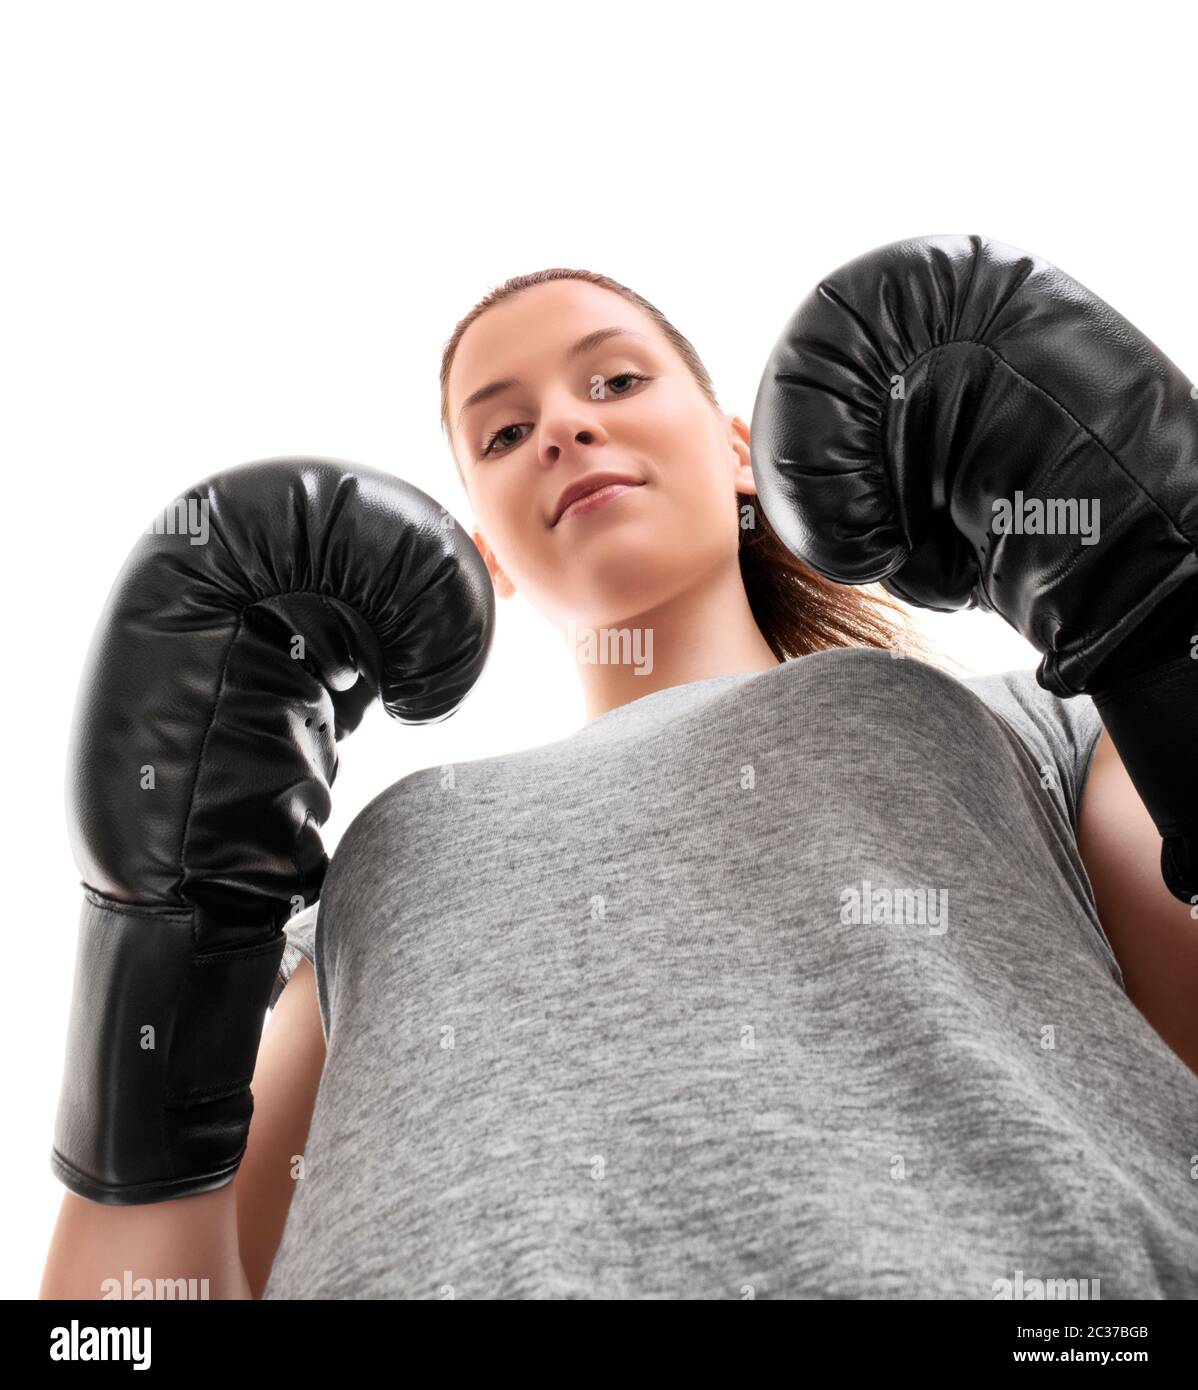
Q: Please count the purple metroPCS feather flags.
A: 0